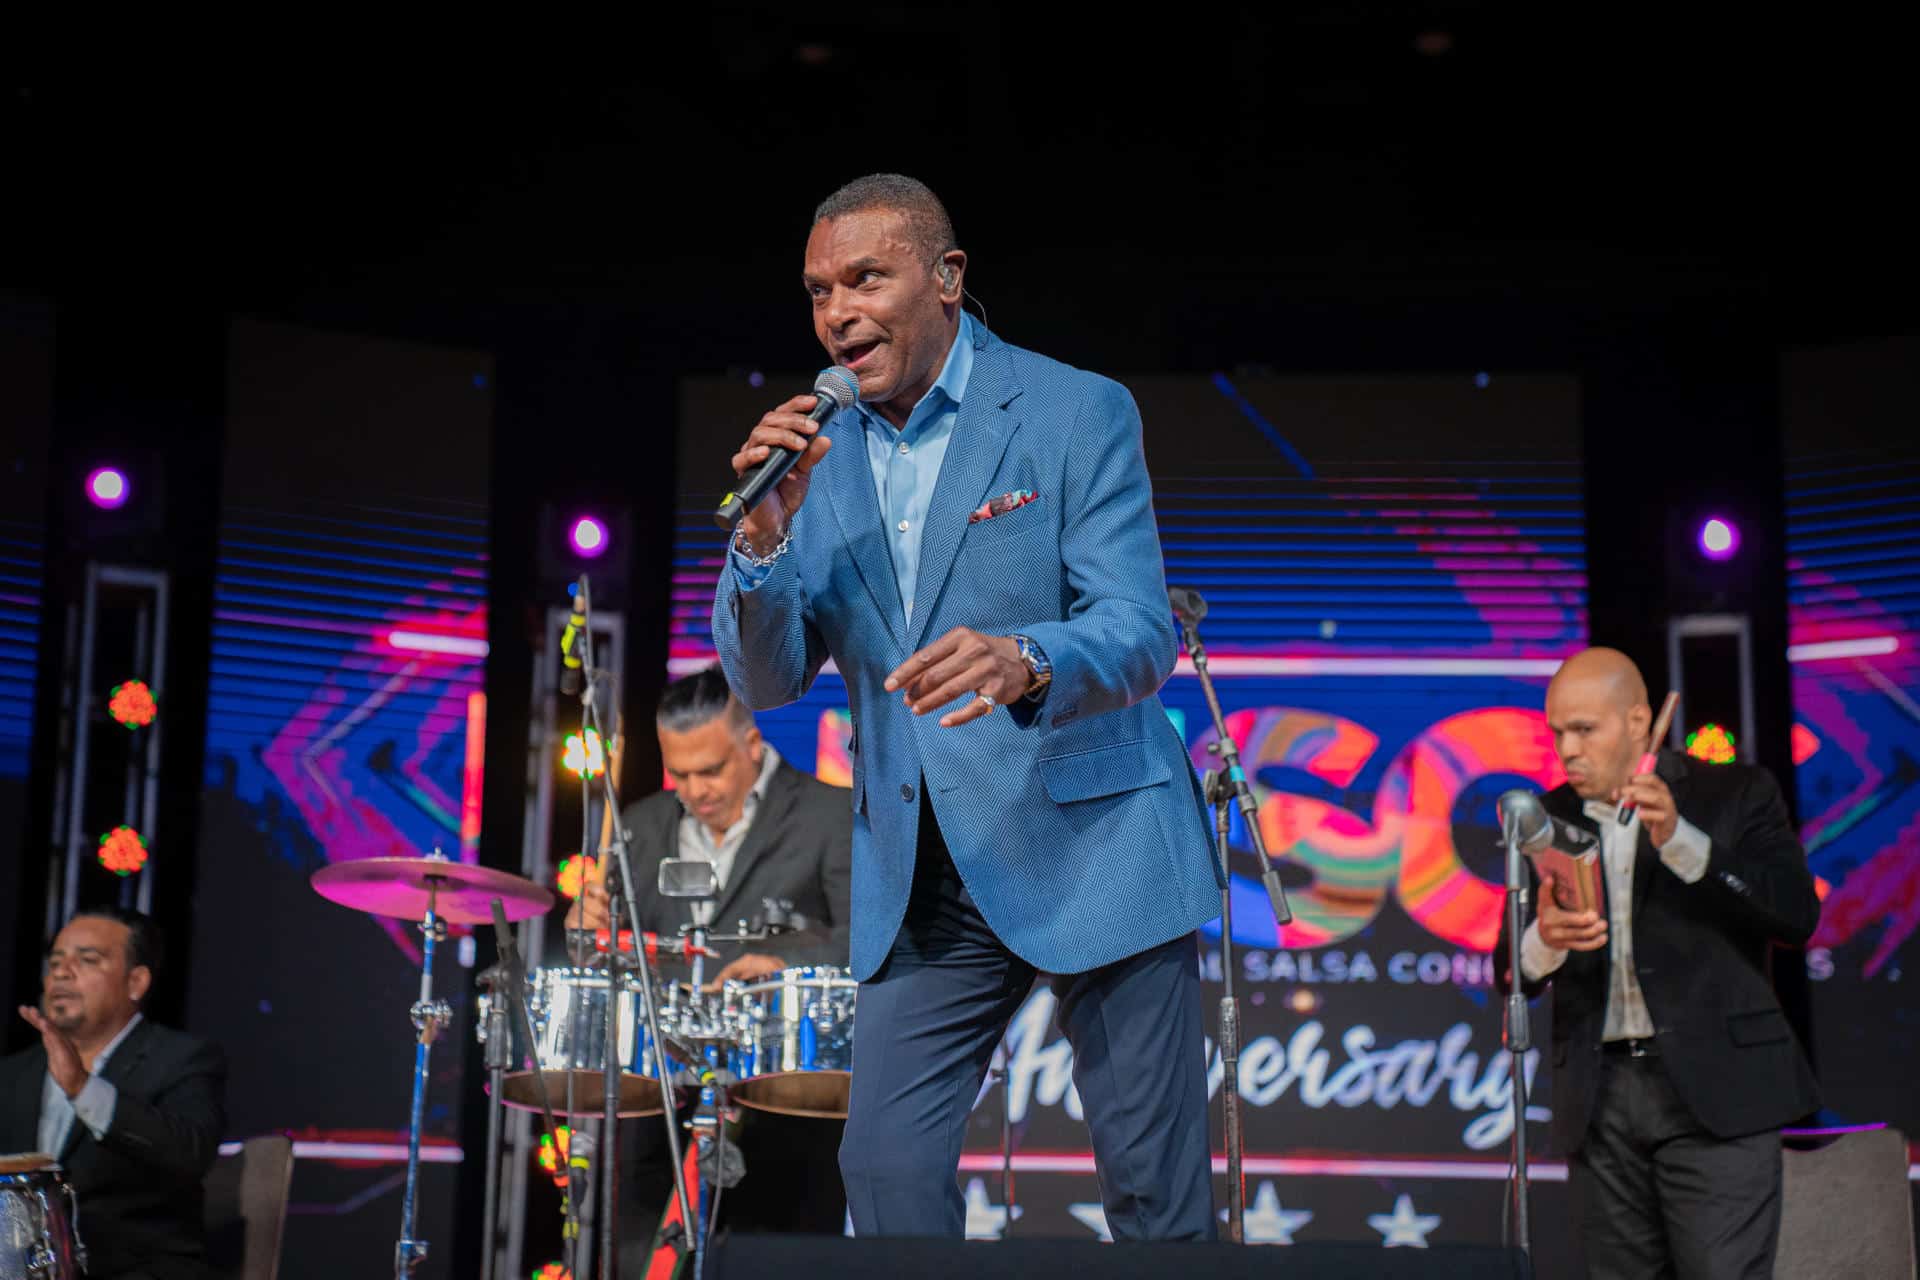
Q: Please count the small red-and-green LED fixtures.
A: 7